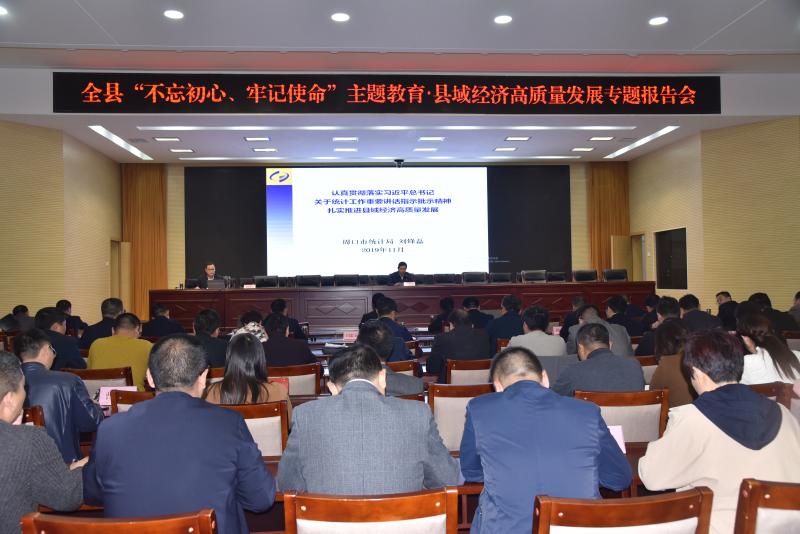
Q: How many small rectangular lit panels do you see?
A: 12